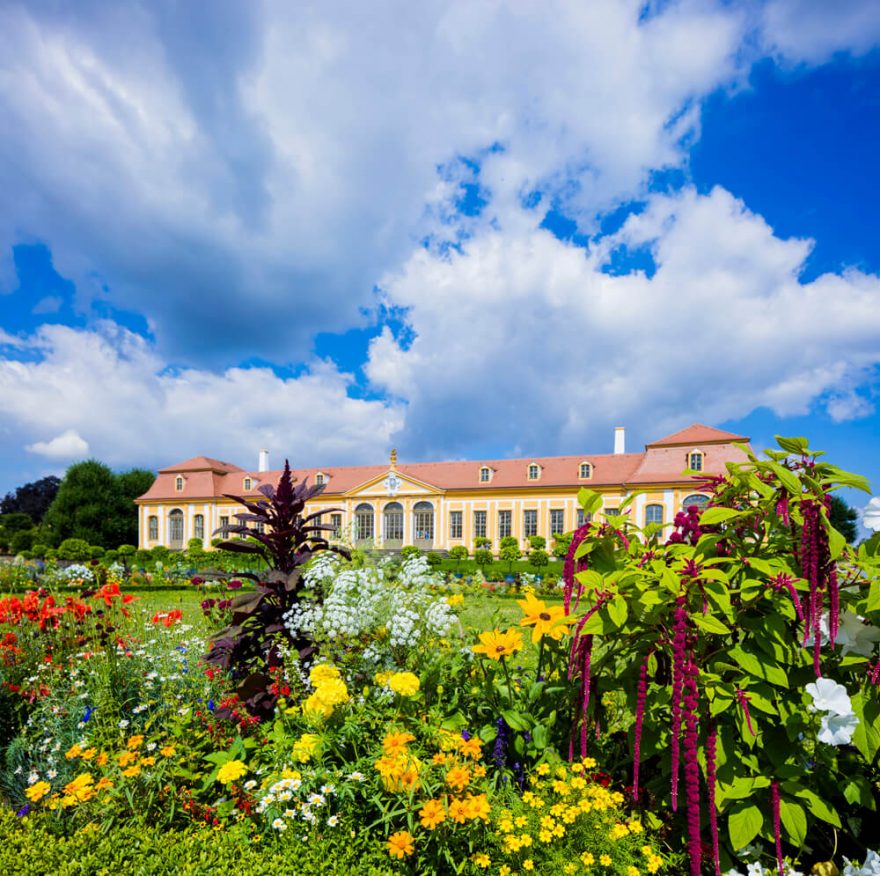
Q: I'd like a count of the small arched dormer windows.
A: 7